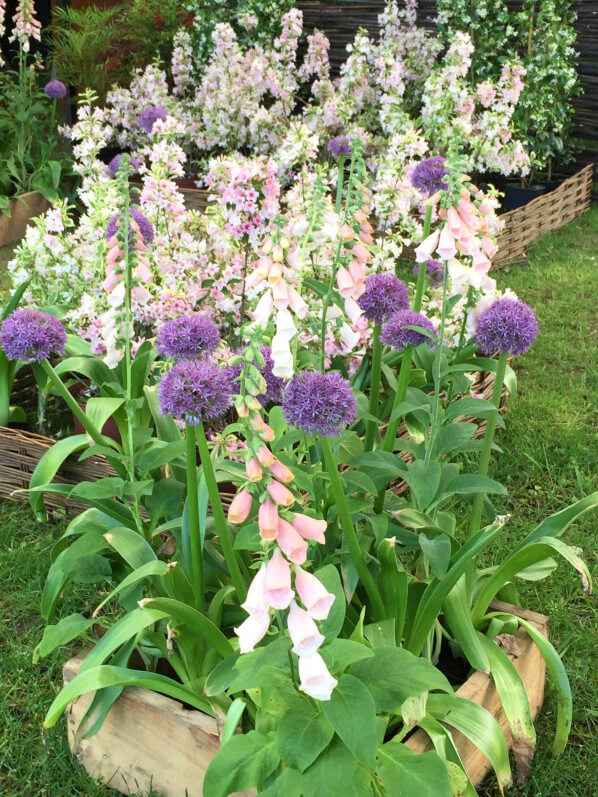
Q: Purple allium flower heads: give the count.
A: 15